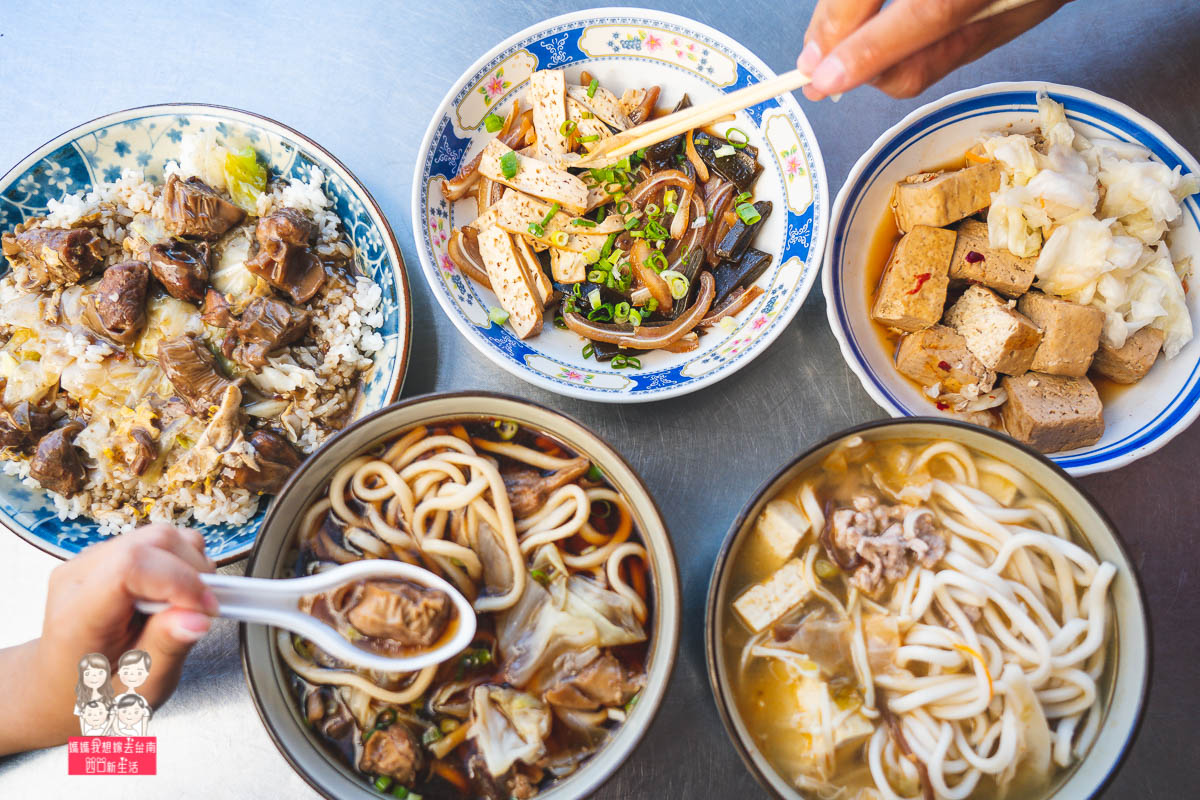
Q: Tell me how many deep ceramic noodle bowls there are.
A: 2